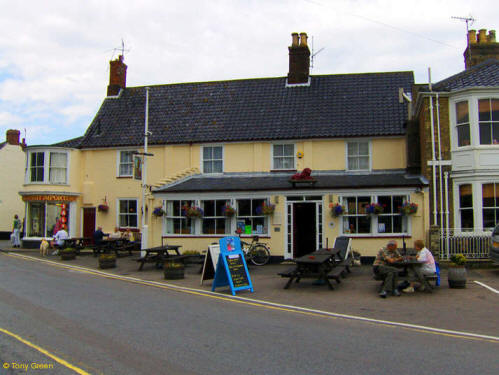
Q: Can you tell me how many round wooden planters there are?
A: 4